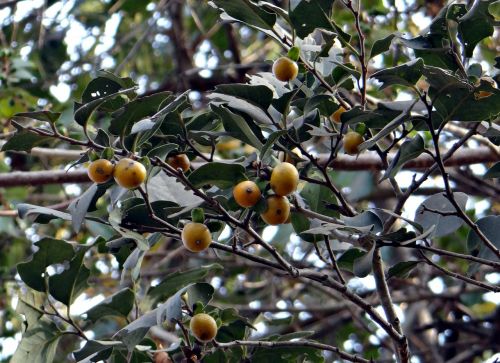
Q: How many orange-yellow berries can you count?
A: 11